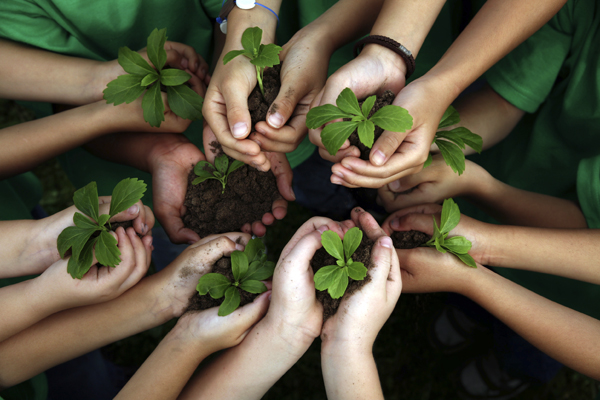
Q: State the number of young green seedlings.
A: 9